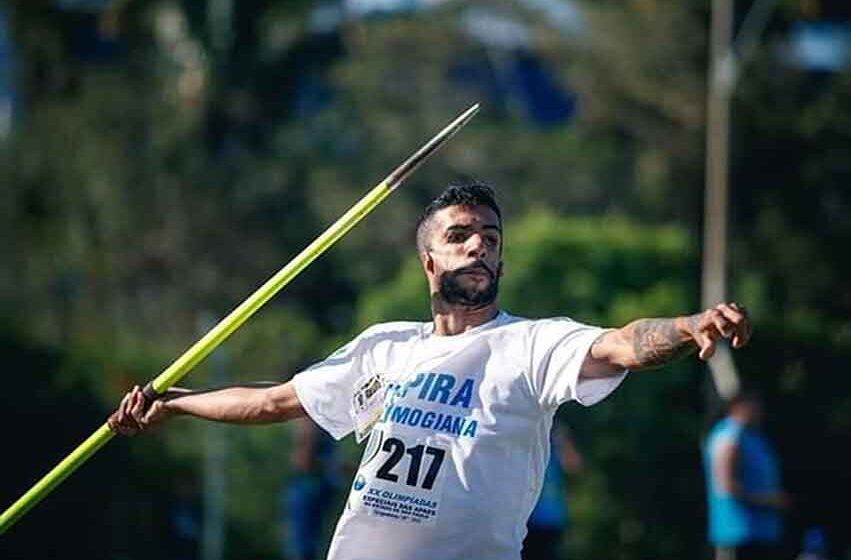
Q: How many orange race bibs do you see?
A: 0